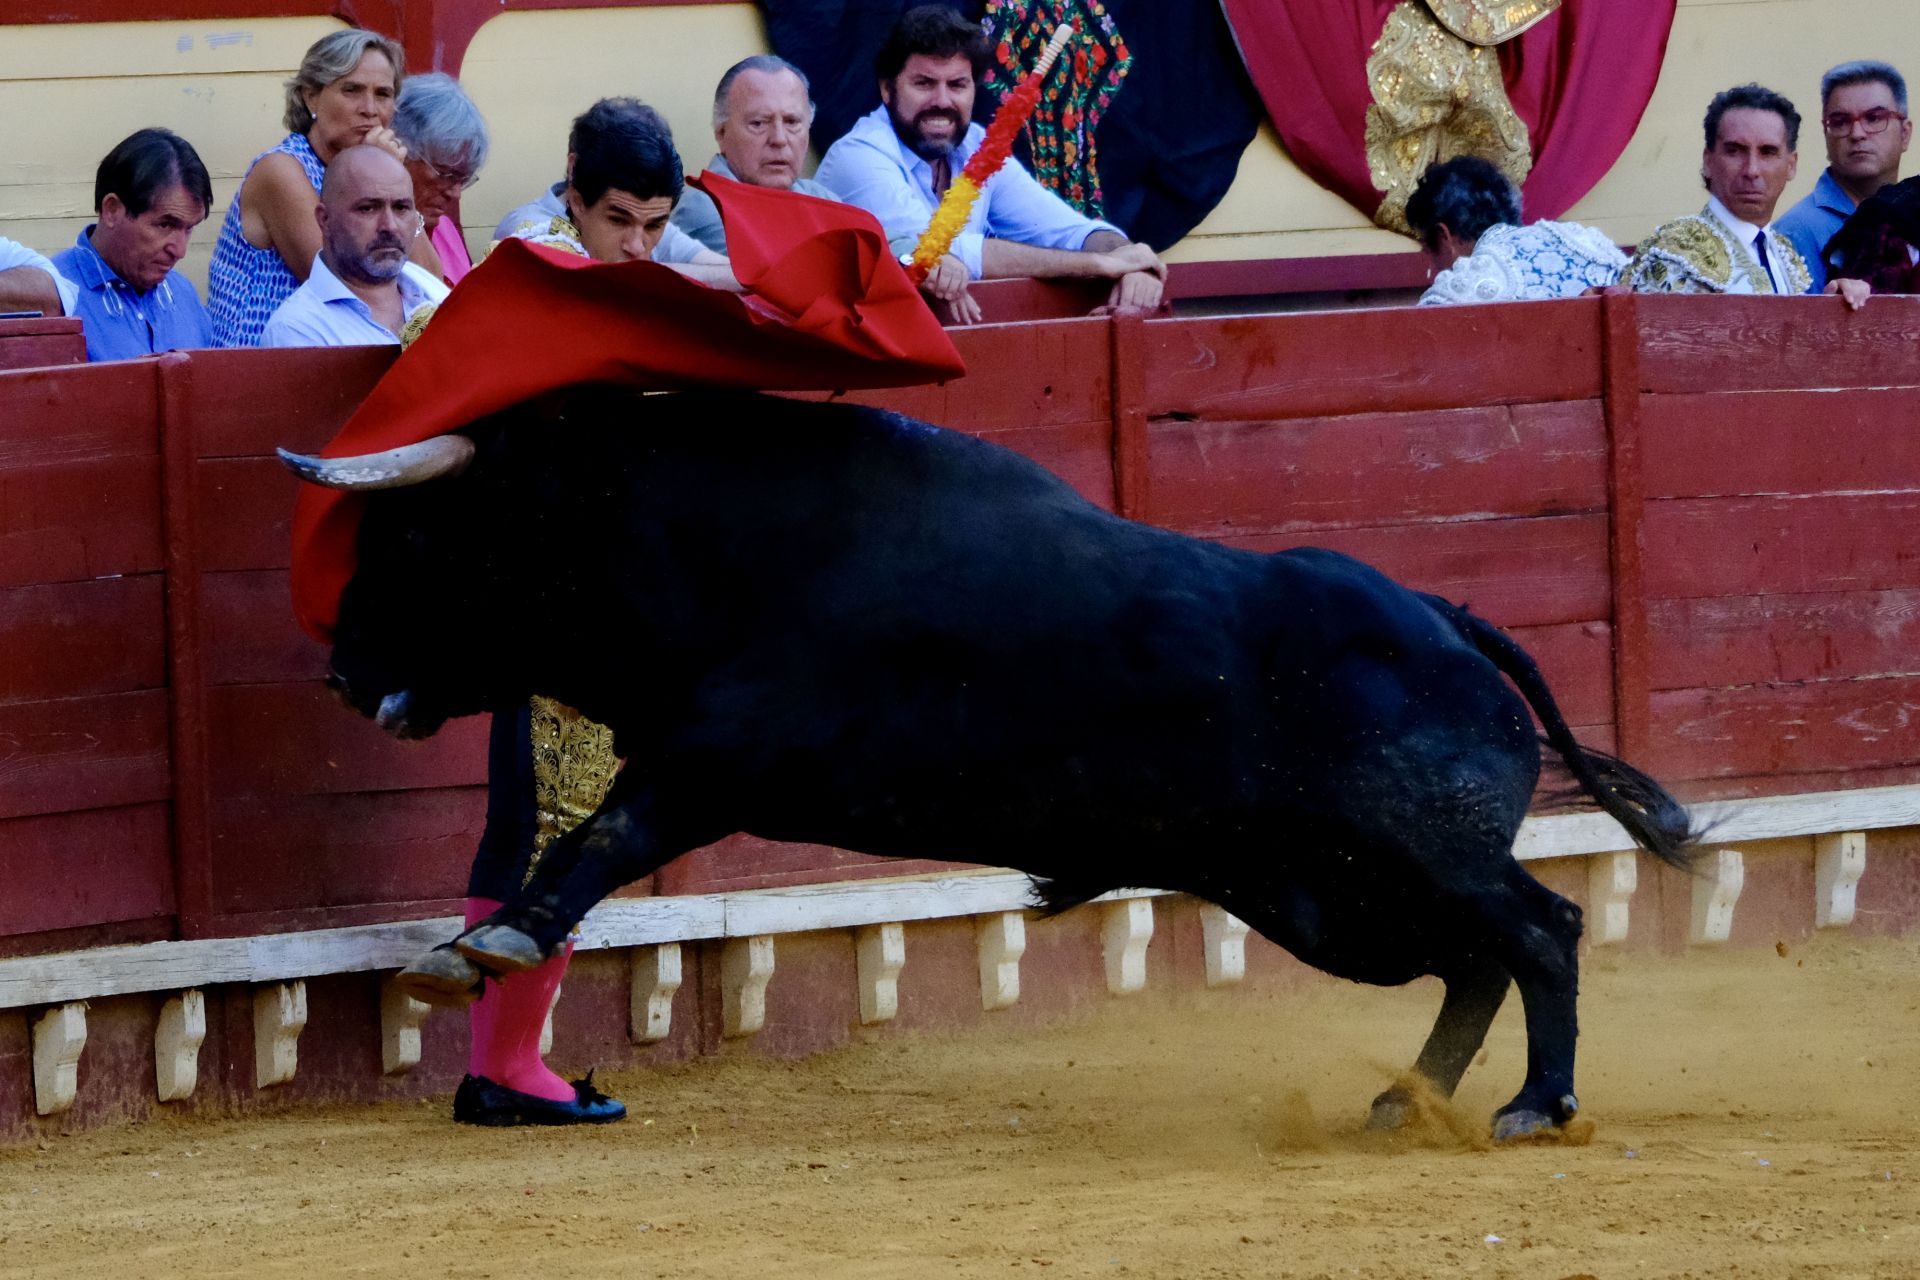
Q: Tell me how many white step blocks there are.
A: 14